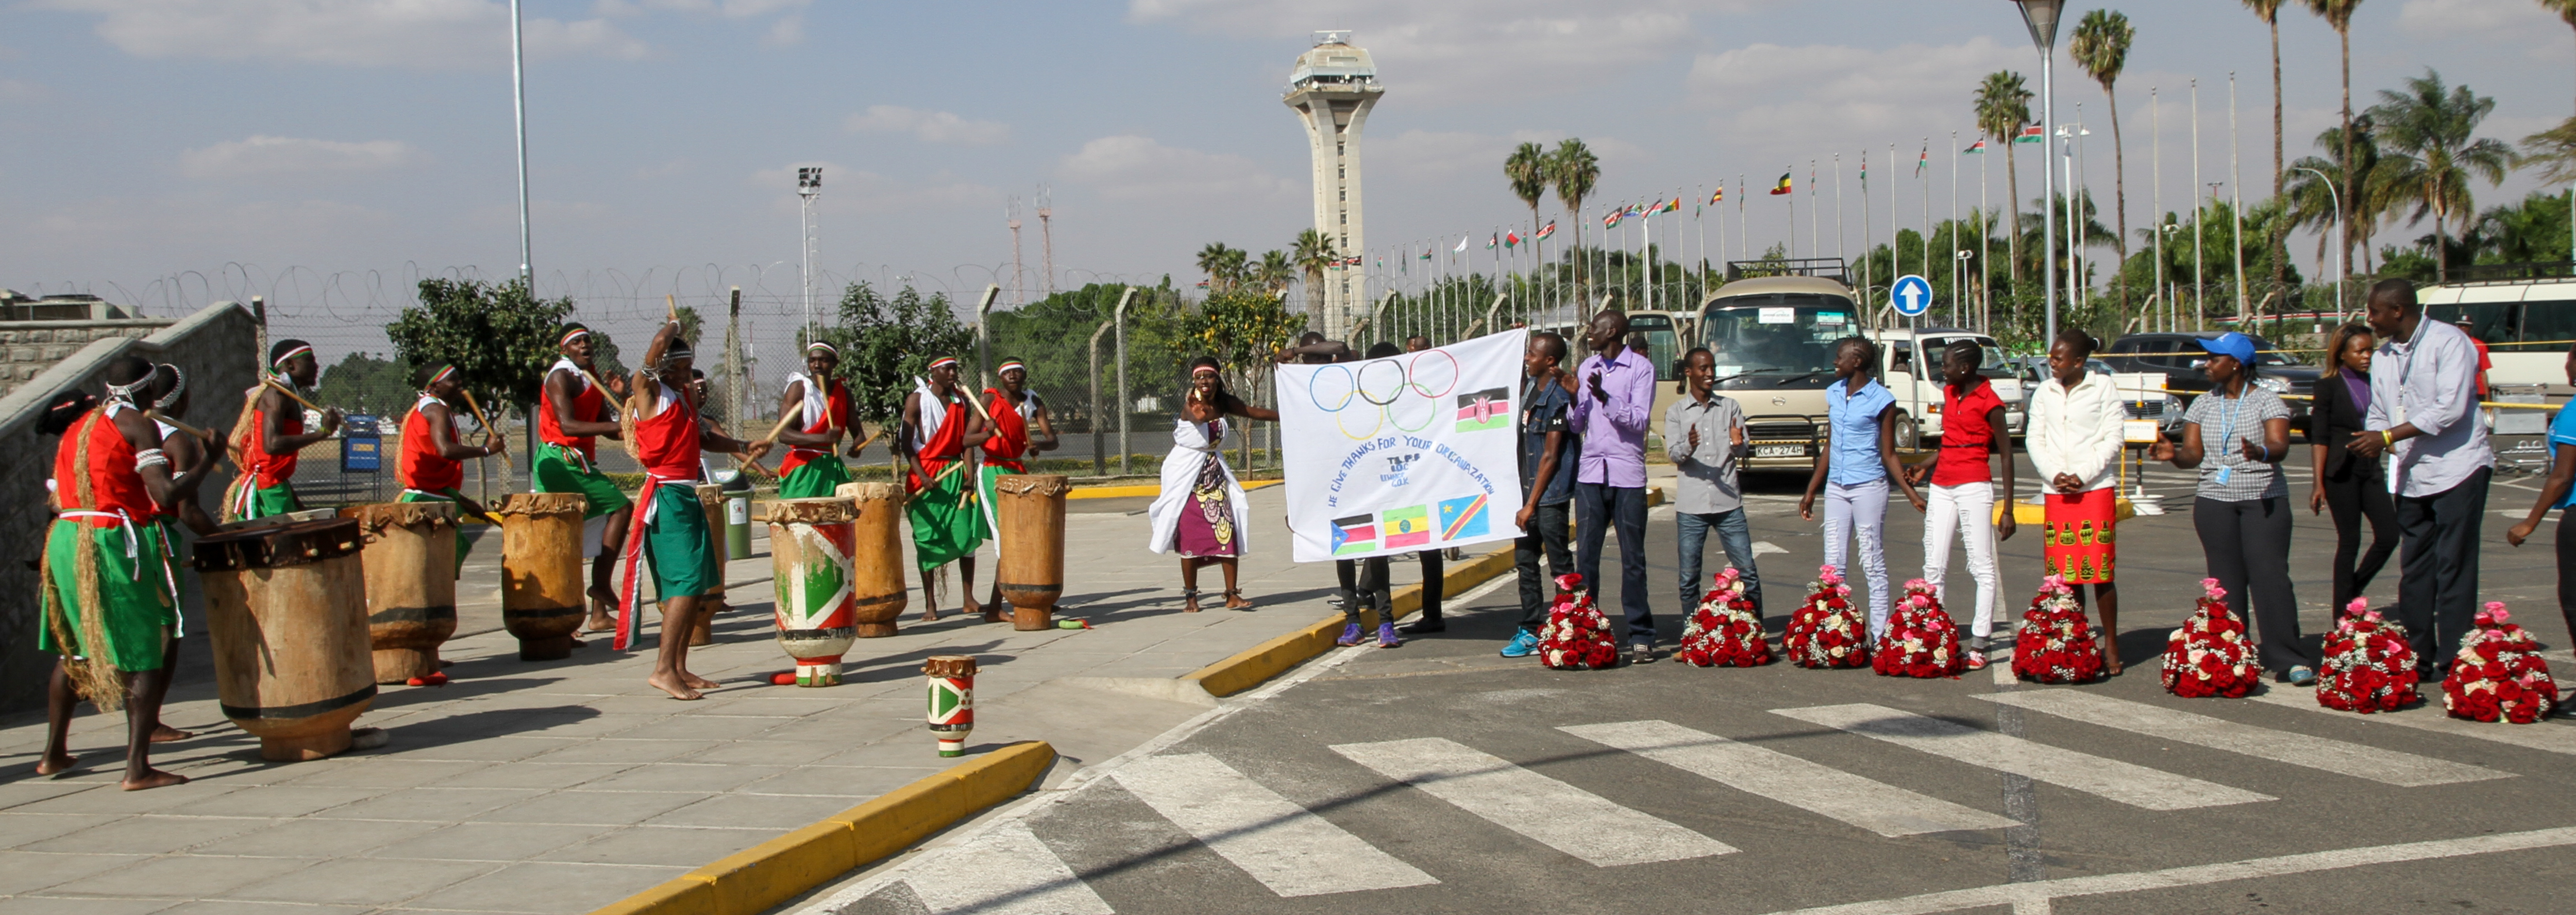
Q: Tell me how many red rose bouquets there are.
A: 8